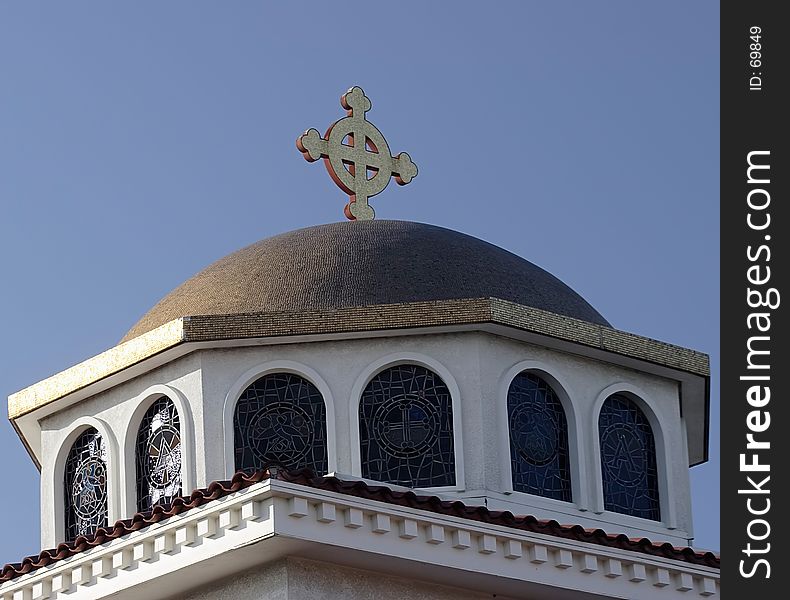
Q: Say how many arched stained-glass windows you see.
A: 6